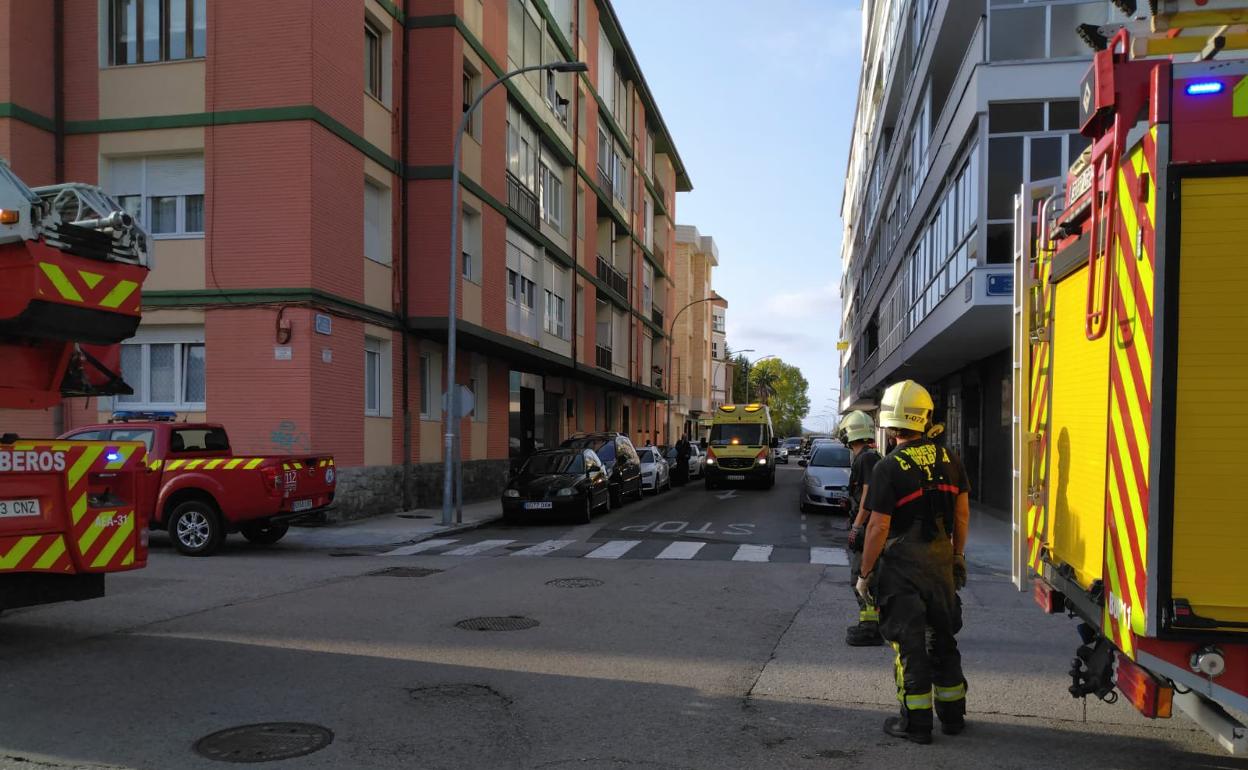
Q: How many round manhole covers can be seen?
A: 3